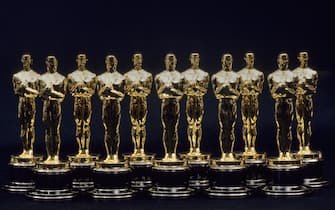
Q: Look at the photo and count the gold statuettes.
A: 11